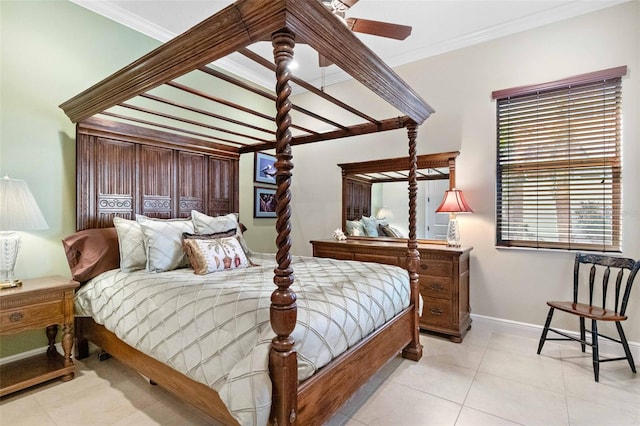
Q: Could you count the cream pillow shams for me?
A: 3